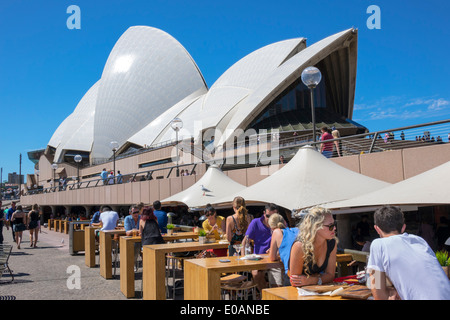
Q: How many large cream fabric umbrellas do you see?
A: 3